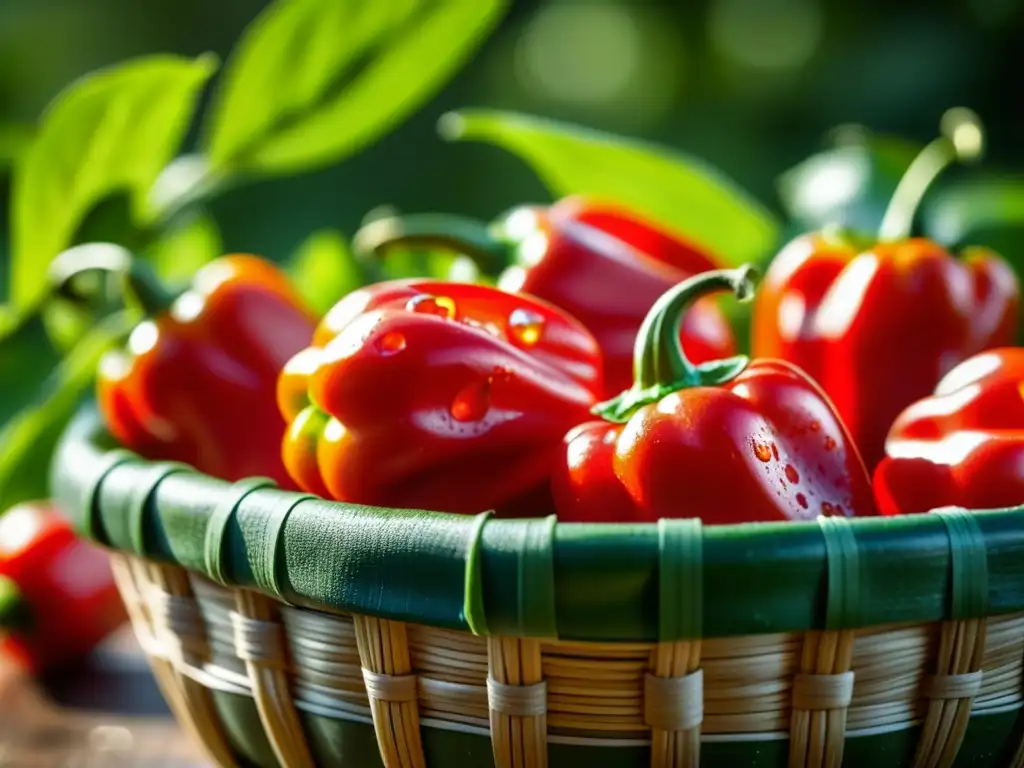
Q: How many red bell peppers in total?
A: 7